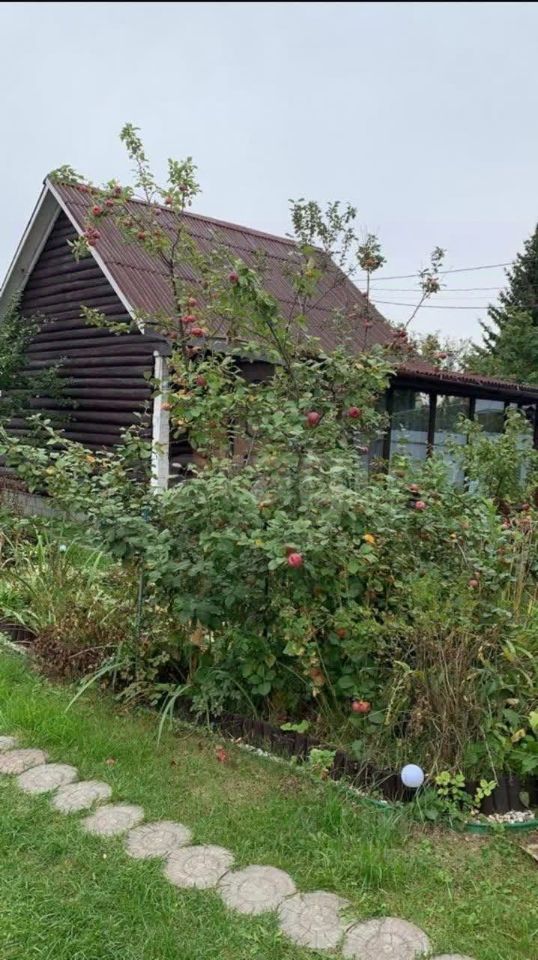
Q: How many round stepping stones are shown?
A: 11